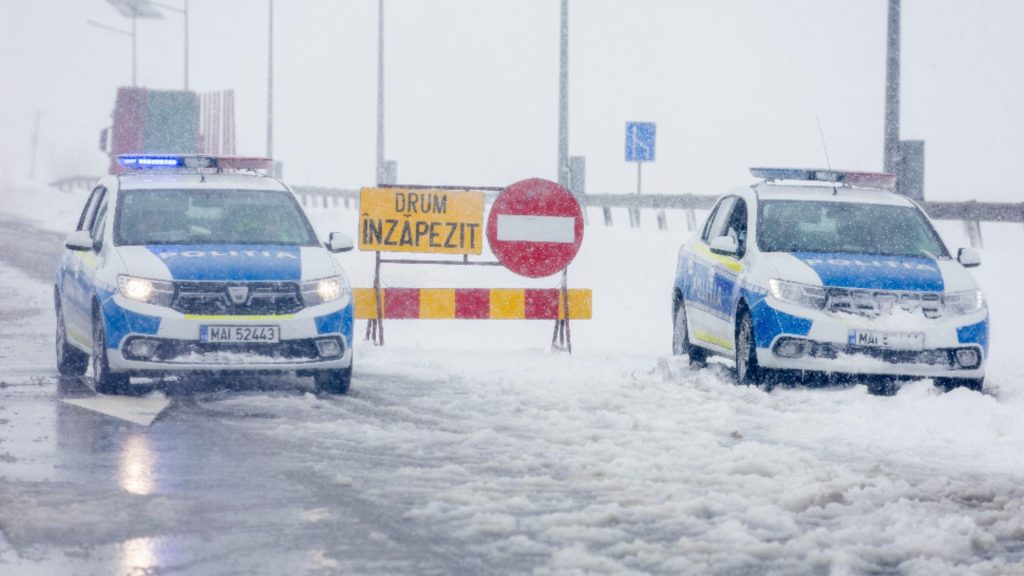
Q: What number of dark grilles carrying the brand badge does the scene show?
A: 2